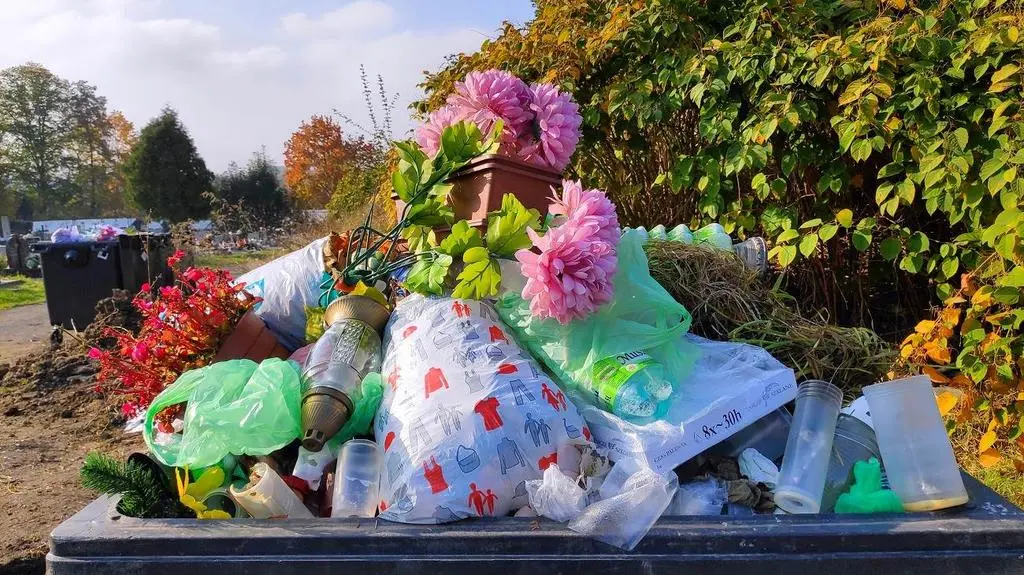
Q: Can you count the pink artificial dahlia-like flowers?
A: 5